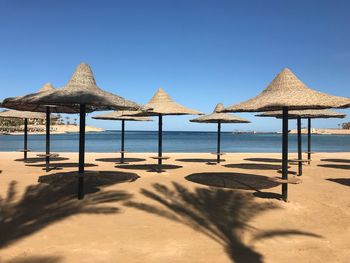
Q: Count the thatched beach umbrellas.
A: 9